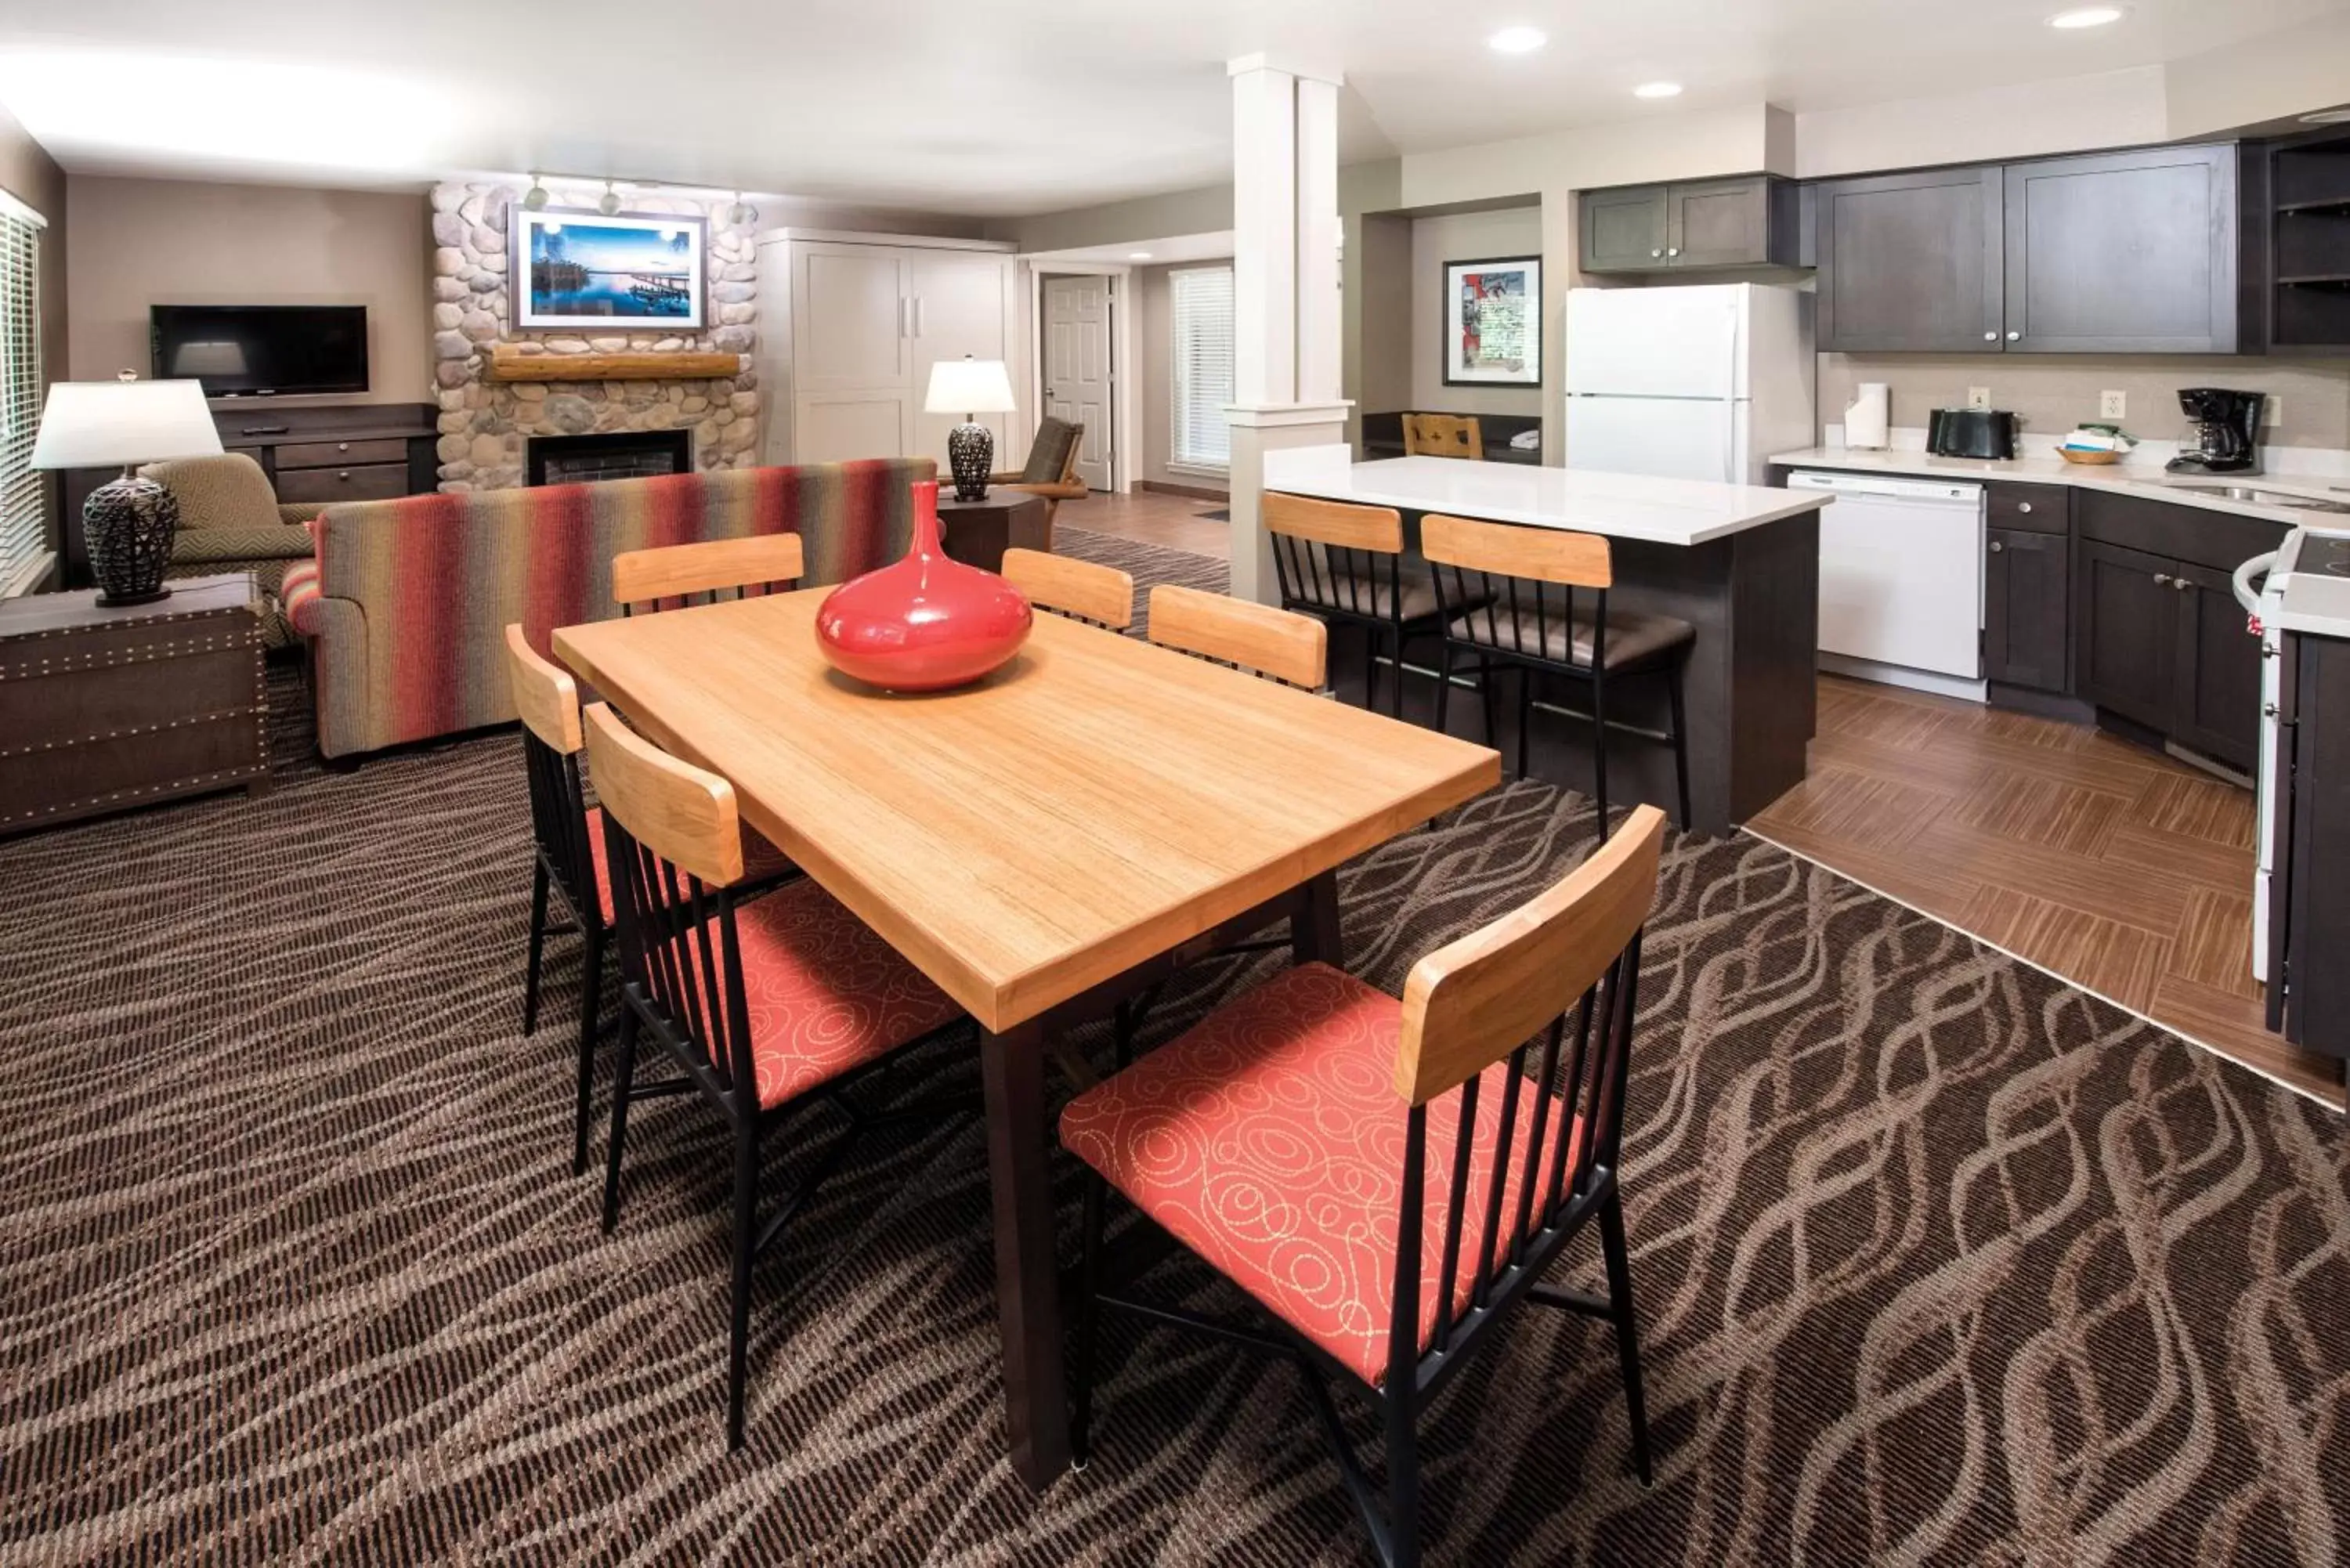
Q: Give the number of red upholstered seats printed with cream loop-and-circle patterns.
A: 3